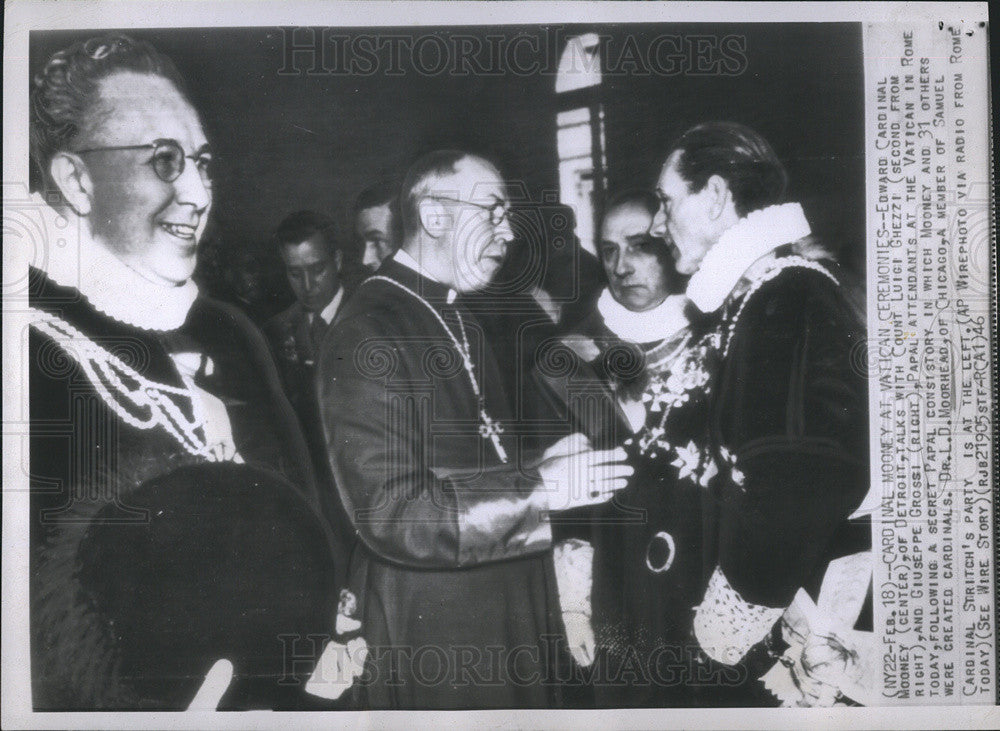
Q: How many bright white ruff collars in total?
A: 3